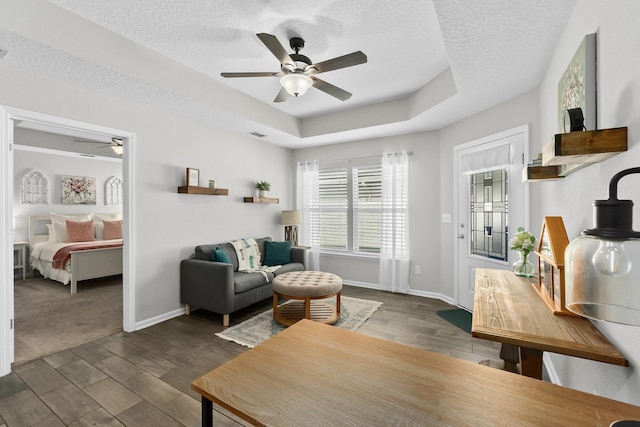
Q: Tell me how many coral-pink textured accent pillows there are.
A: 2